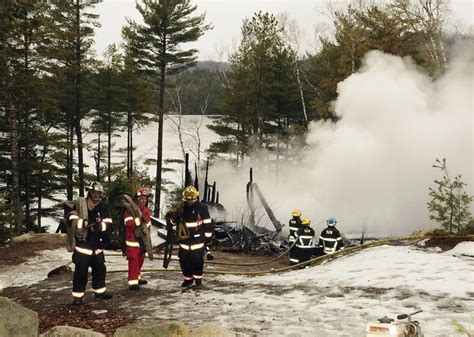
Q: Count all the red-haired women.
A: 0